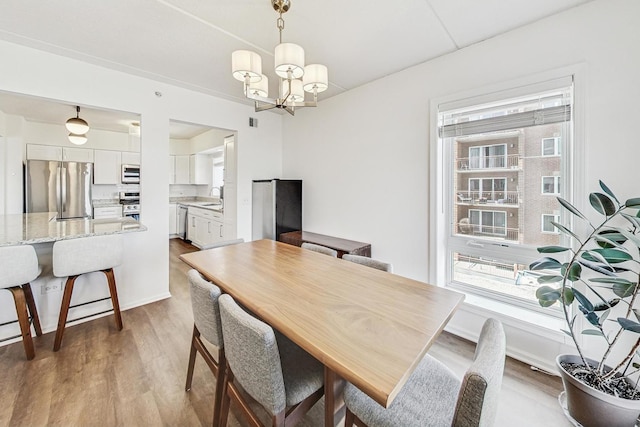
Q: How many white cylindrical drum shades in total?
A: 5